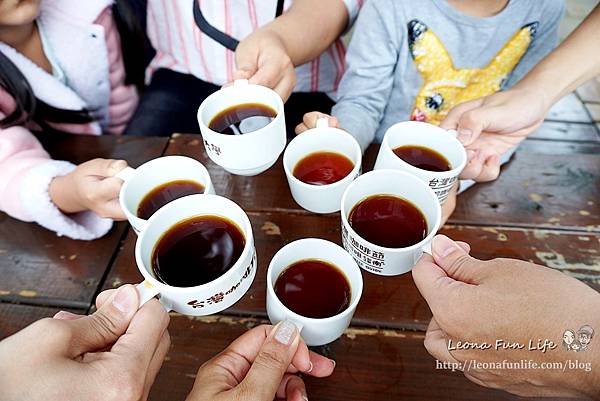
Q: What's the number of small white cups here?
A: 7